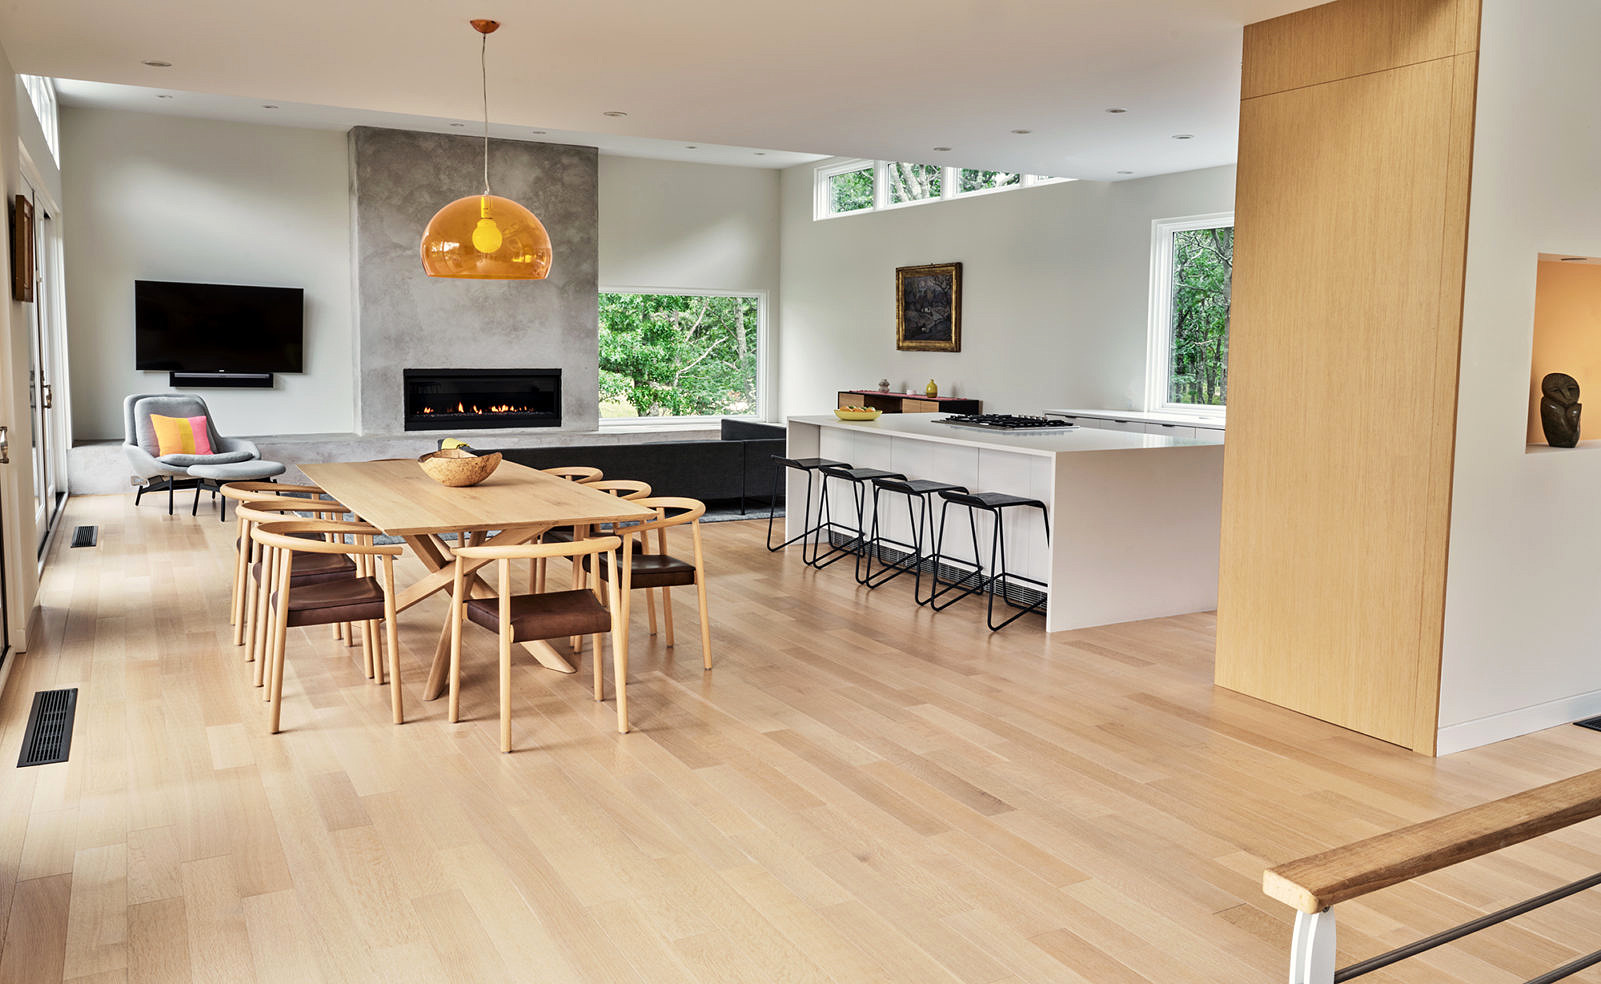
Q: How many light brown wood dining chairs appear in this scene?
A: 7